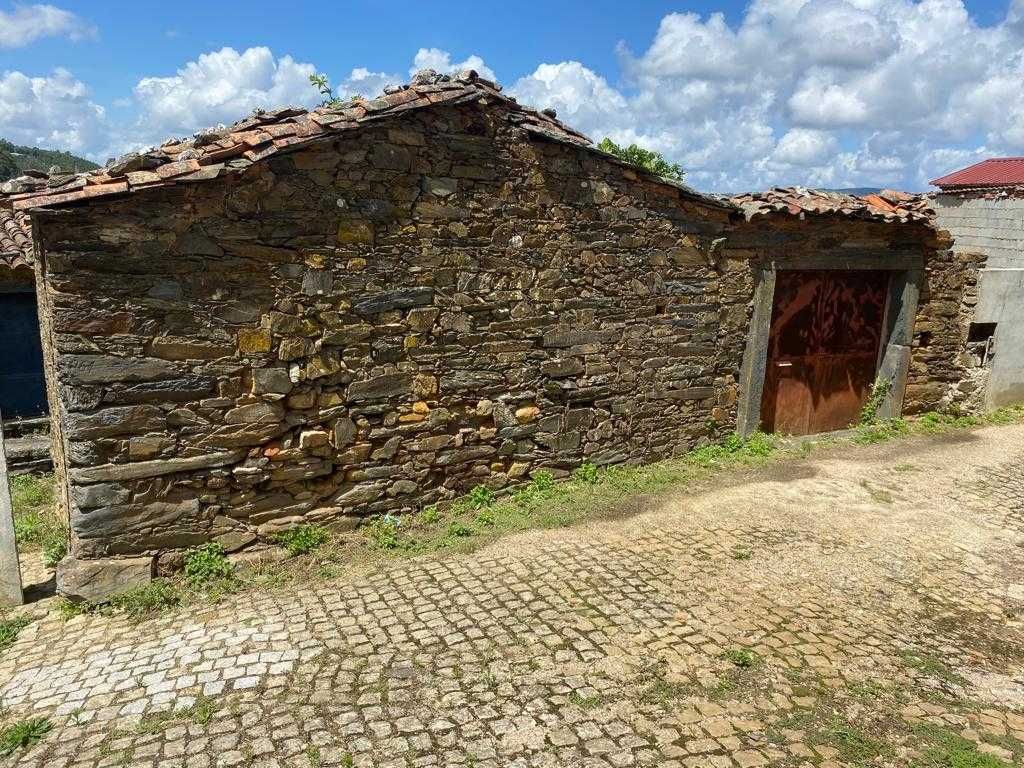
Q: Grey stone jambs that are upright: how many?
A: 2